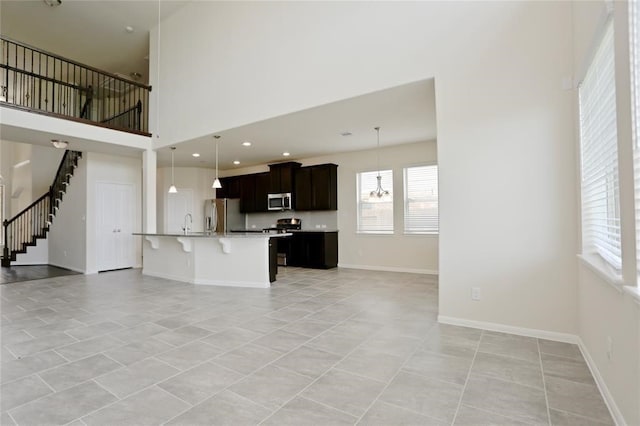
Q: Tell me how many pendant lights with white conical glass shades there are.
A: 2